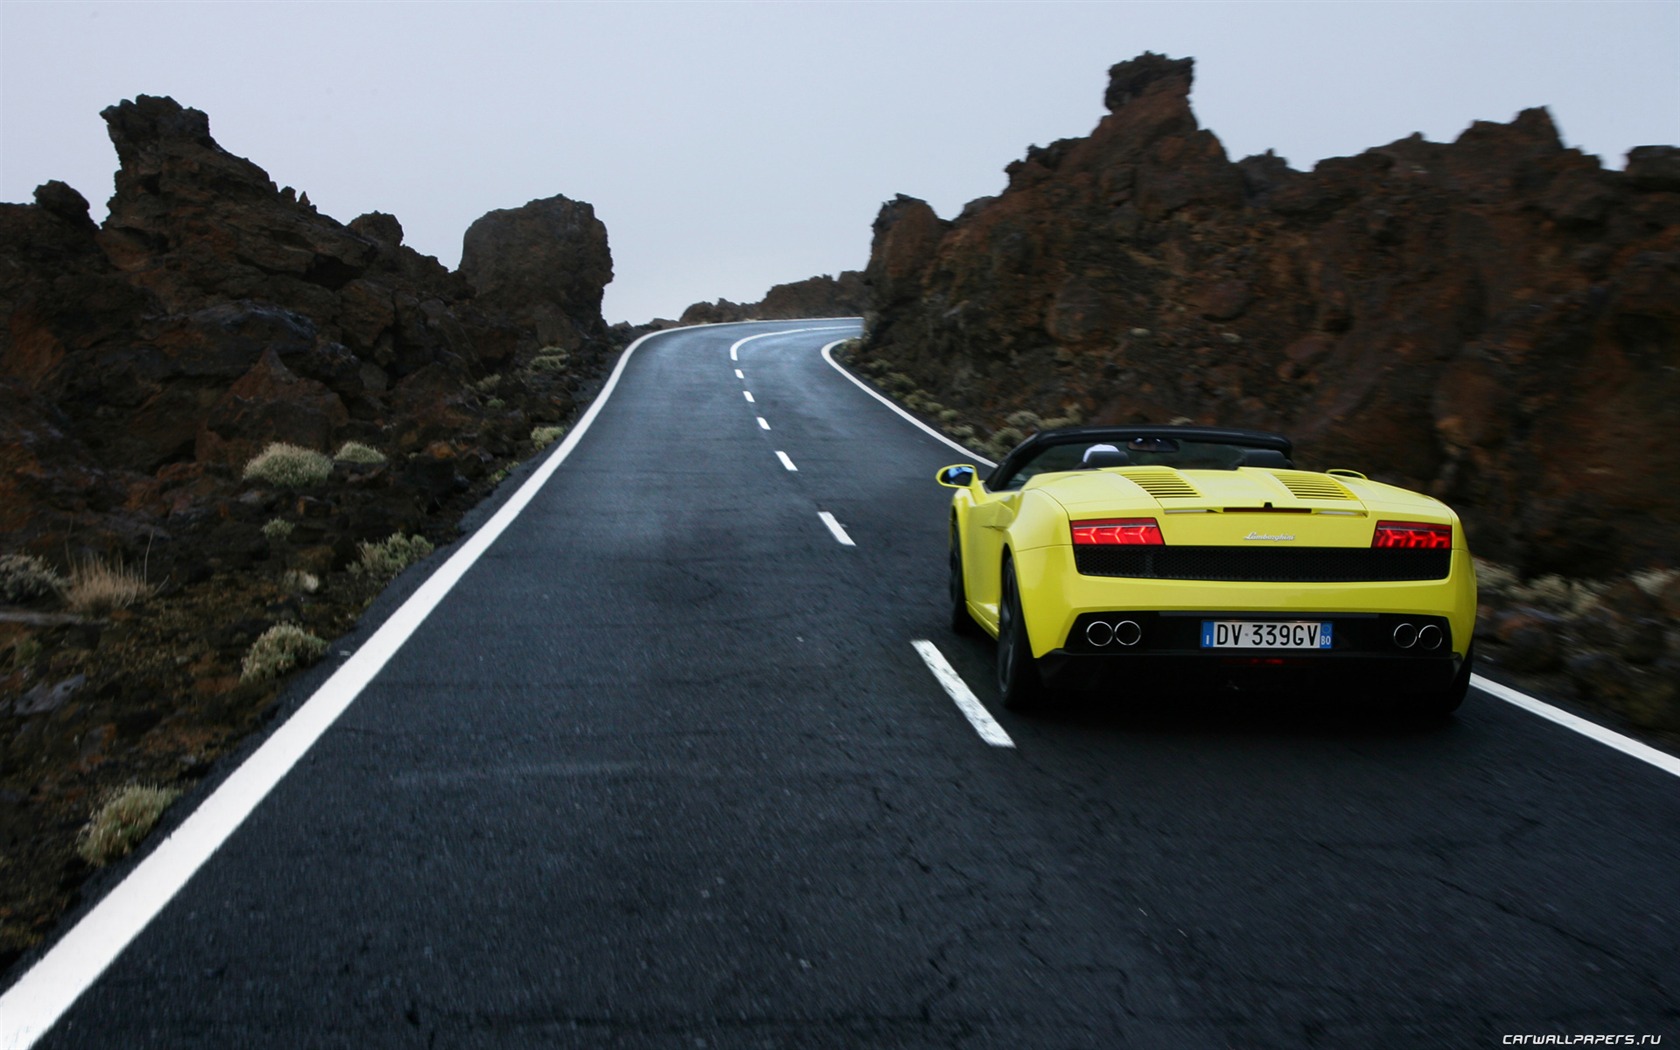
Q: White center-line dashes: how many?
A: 6